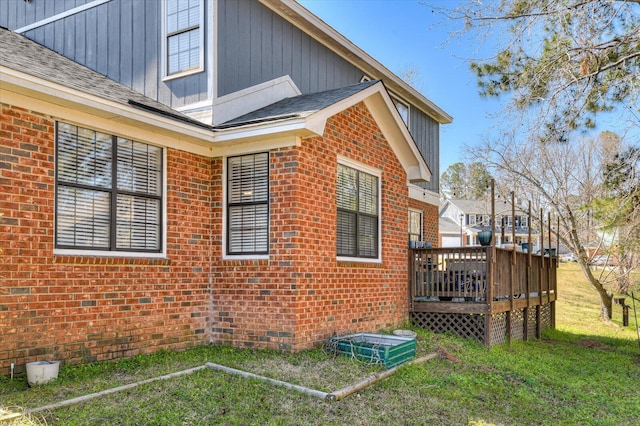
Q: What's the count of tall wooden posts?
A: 6